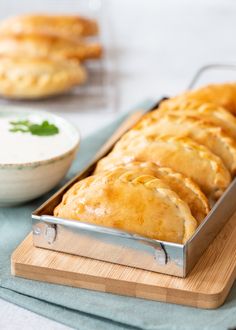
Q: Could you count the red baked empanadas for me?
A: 0